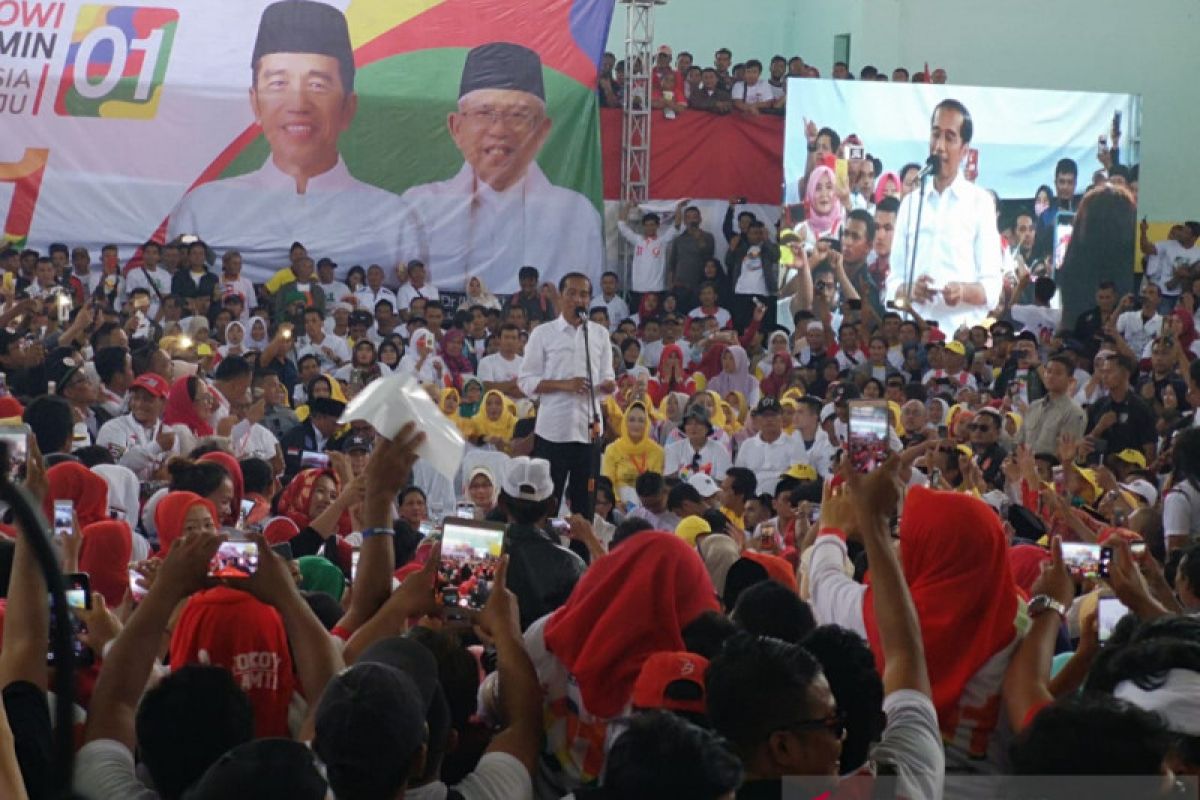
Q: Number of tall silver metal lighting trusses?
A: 1